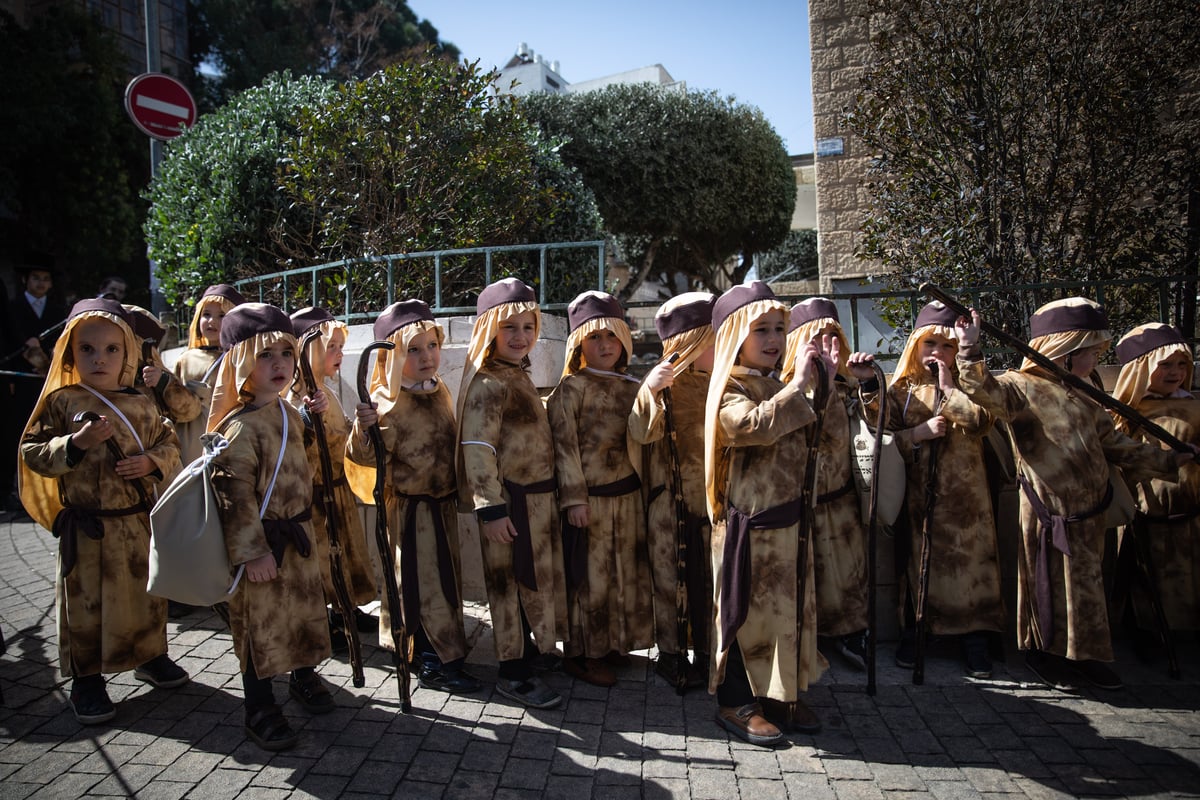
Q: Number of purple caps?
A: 14